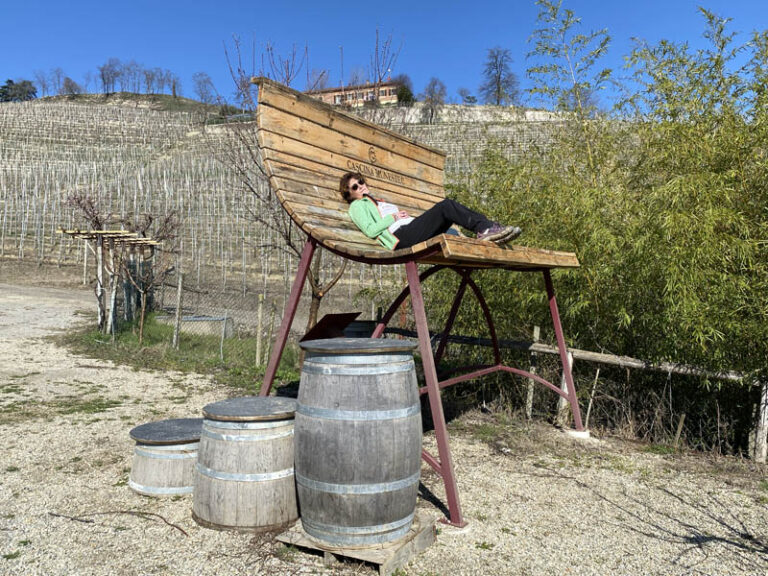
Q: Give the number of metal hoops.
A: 12